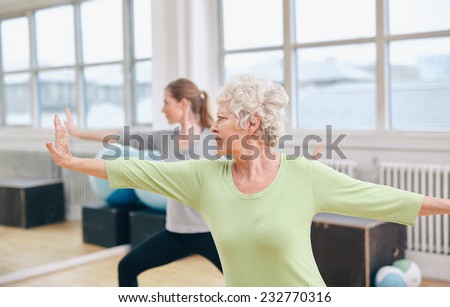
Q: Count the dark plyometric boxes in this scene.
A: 4